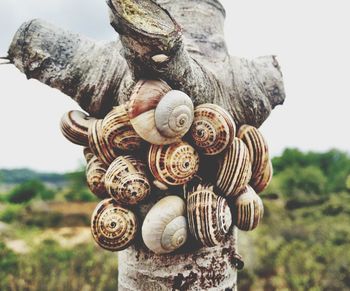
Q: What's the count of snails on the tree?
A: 14